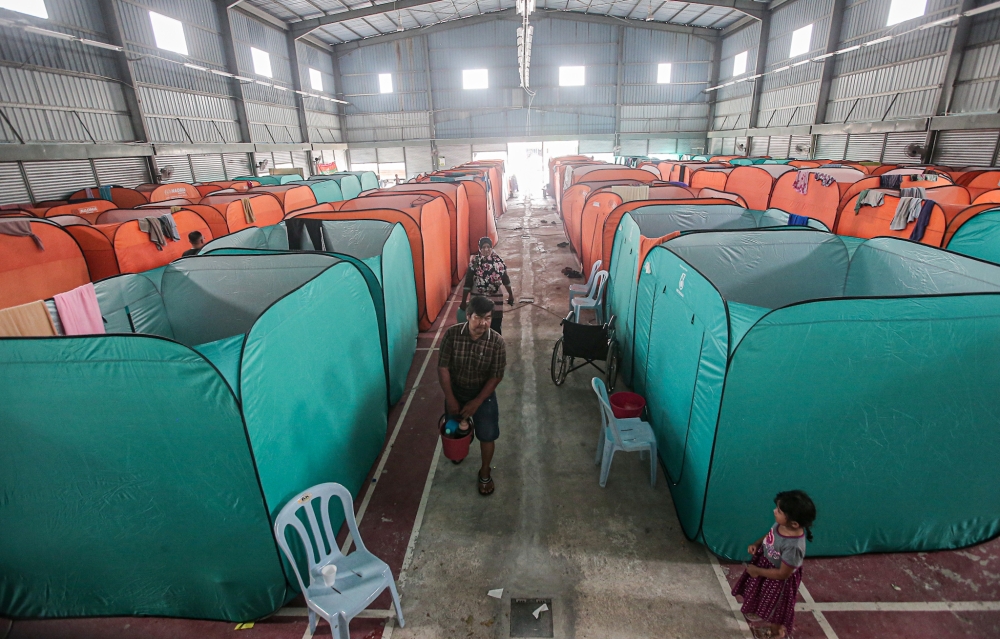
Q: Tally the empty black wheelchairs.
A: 1